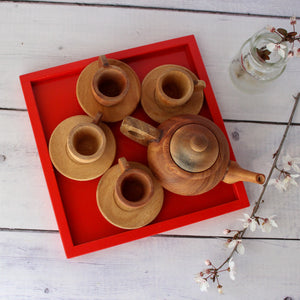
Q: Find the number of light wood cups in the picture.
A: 4